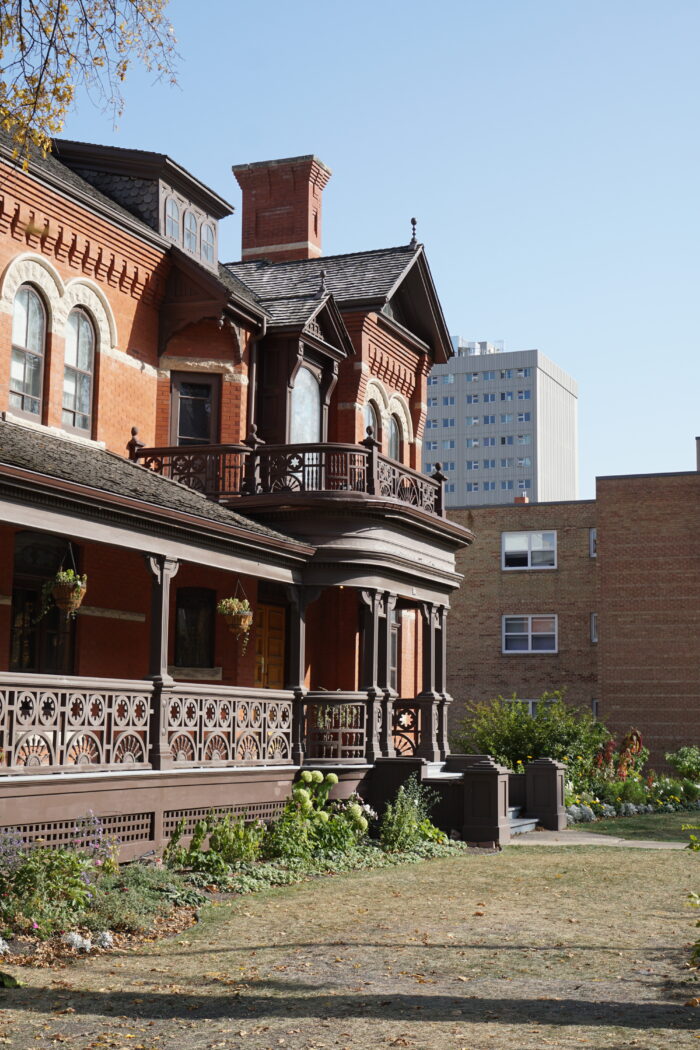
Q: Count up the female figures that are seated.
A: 0